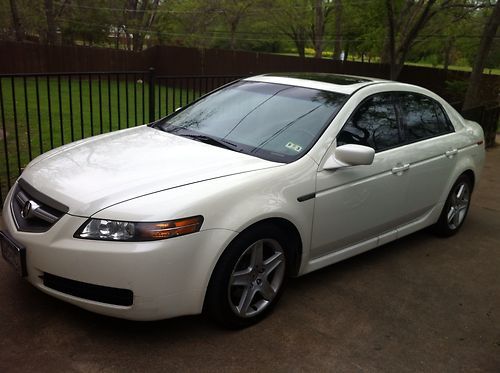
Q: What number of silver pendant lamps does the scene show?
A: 0